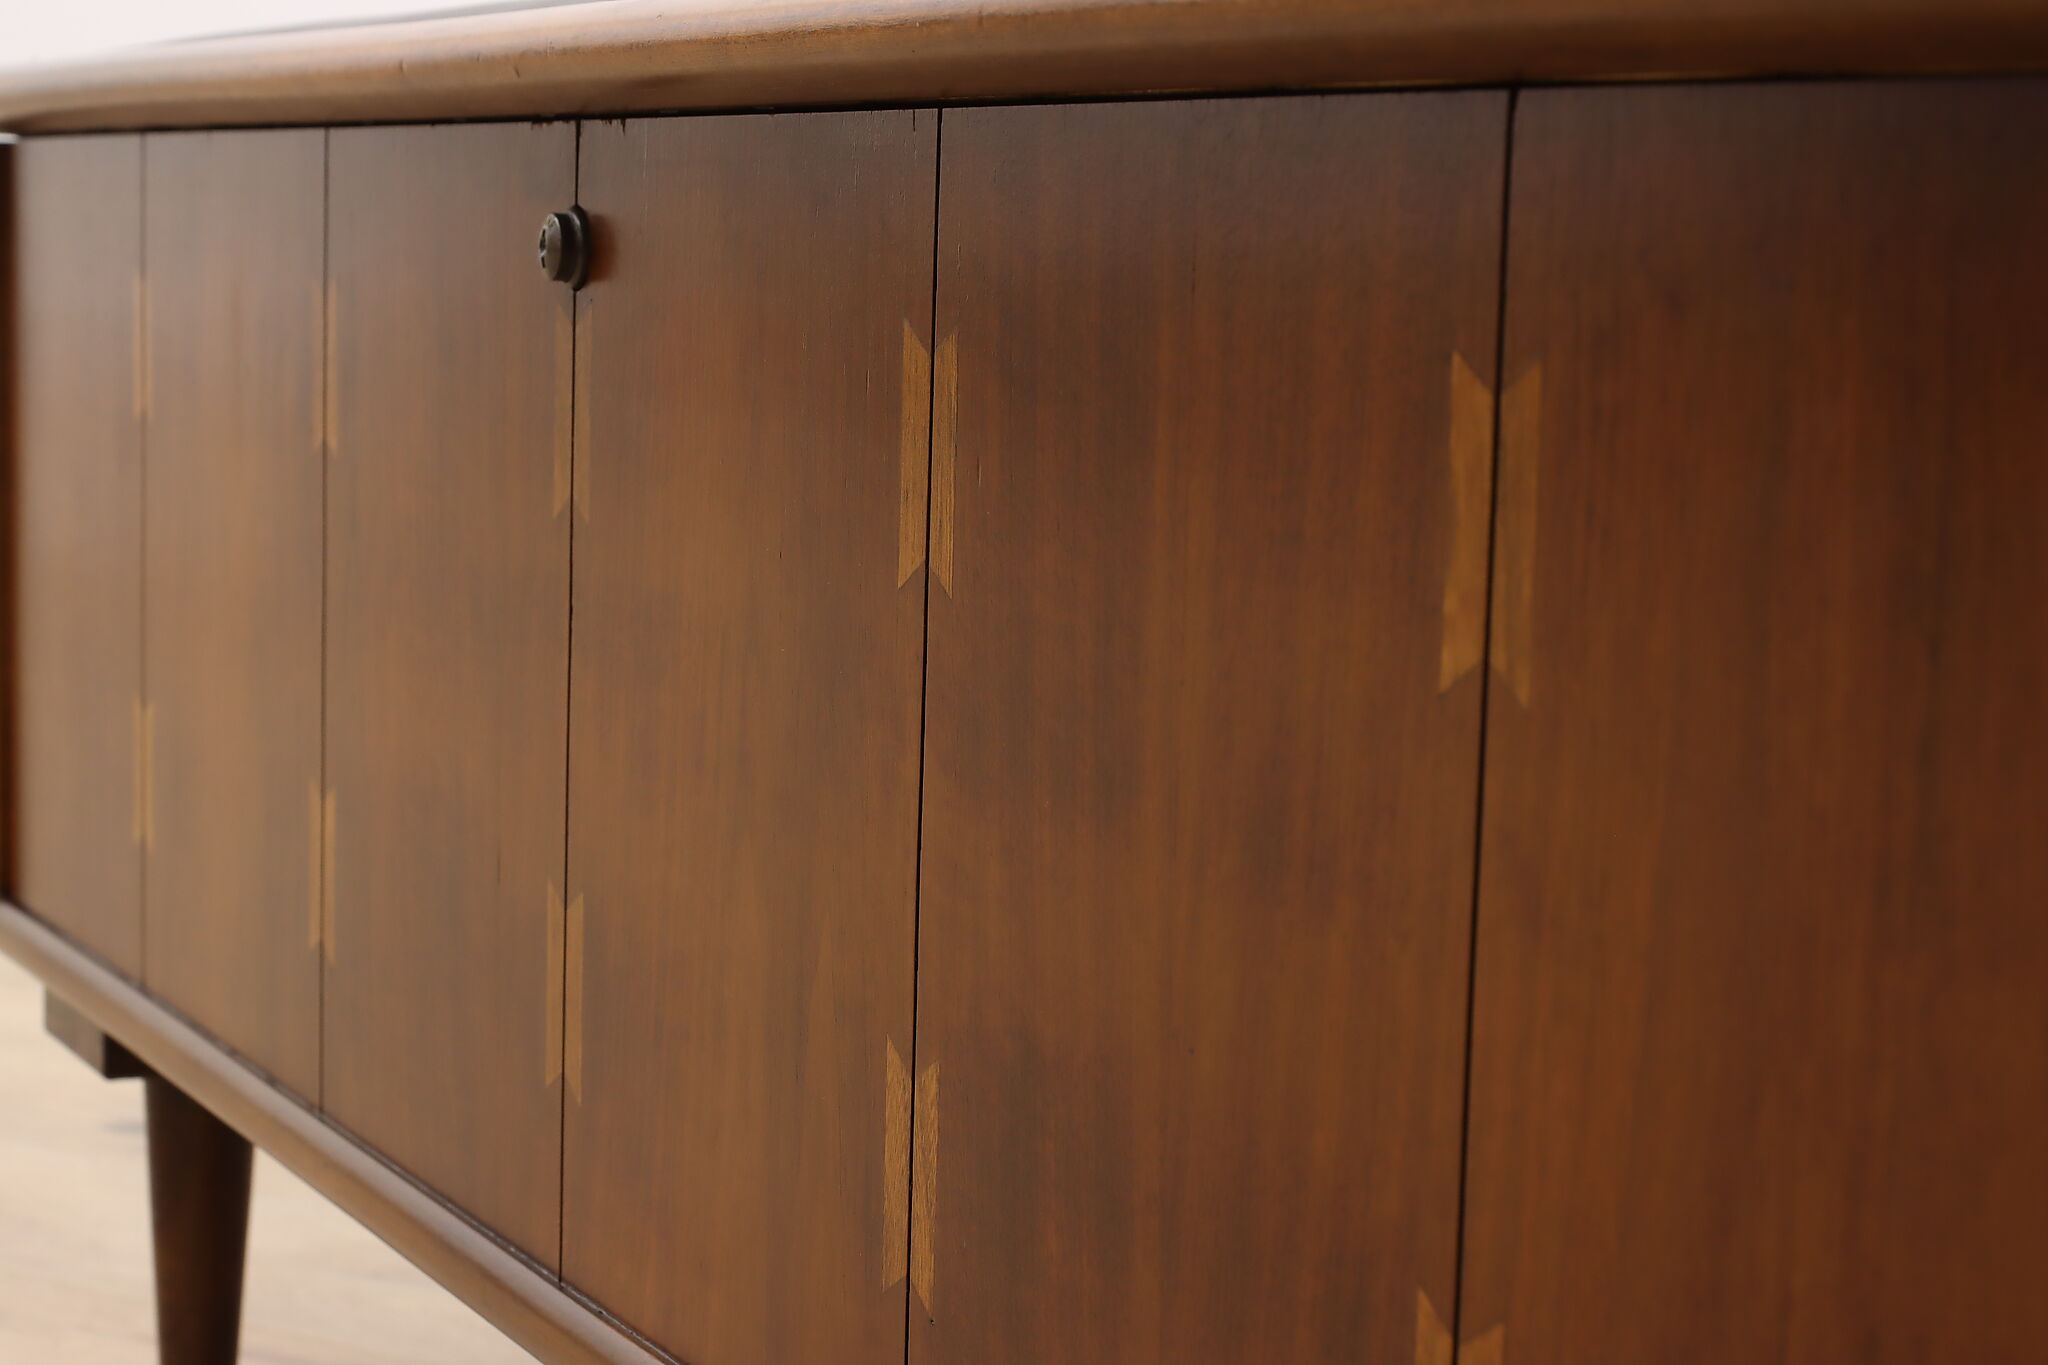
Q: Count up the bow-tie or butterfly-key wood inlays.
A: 10